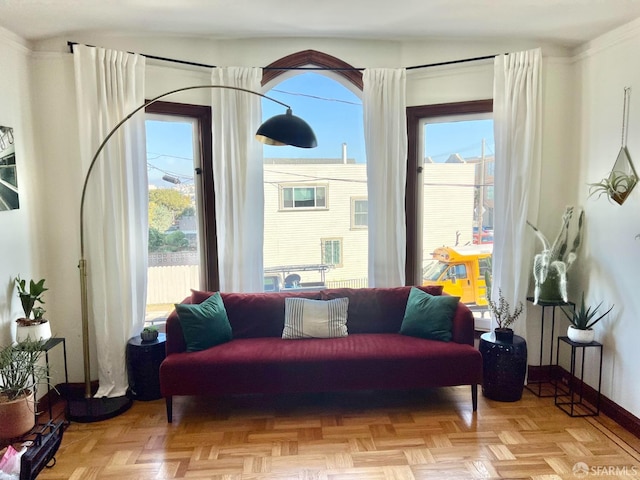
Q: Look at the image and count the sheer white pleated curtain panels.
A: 4